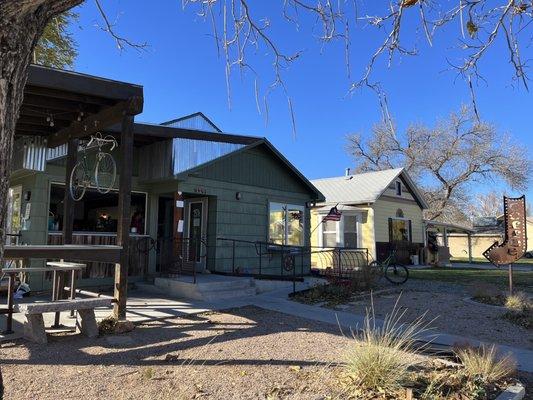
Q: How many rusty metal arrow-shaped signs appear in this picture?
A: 1